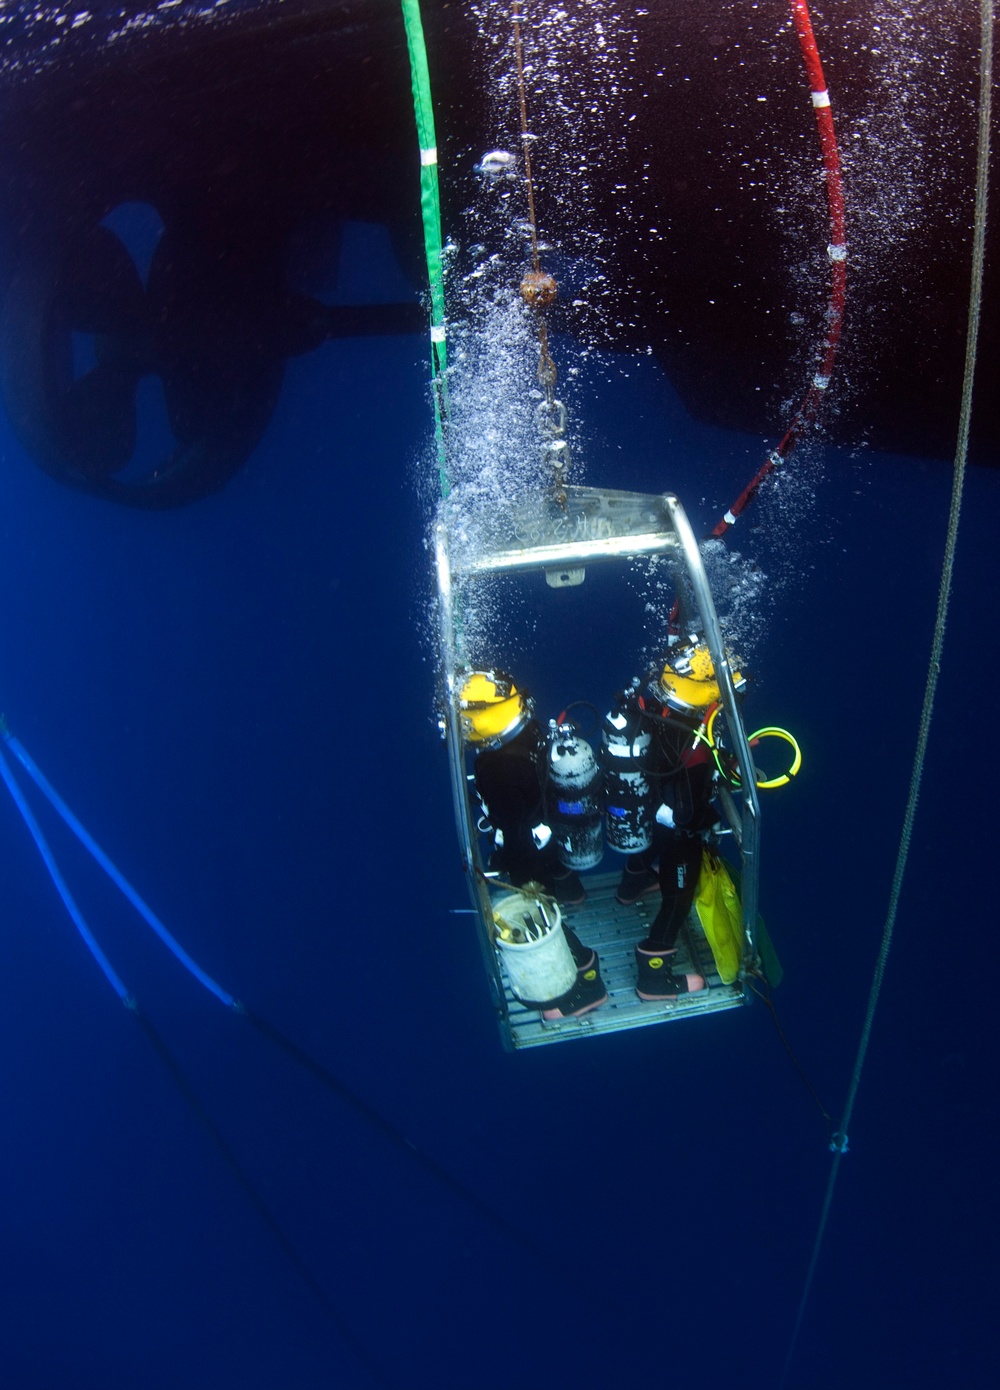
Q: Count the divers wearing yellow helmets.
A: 2